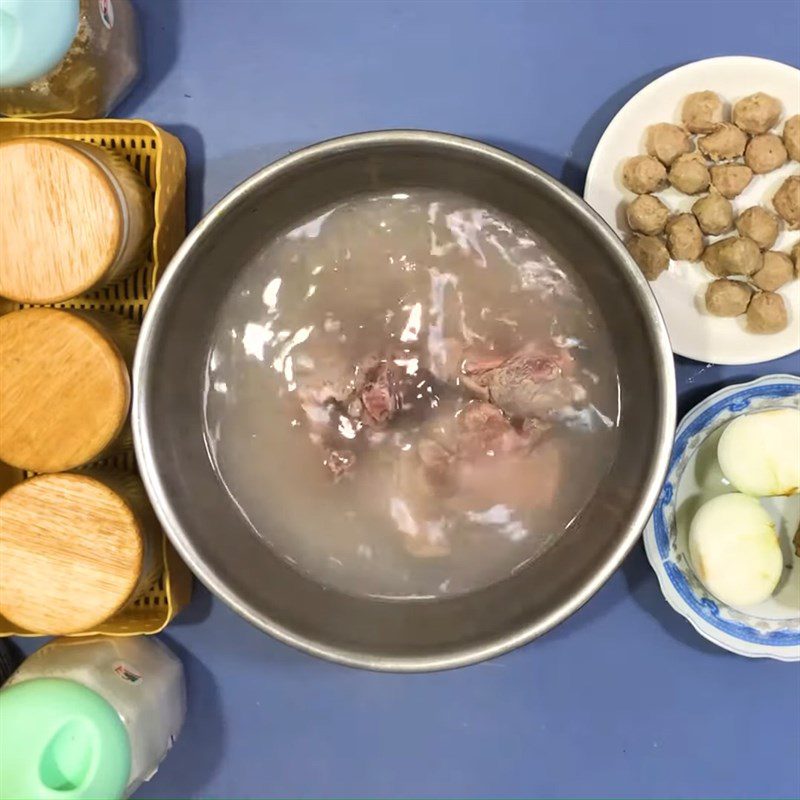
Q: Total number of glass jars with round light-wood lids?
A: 3